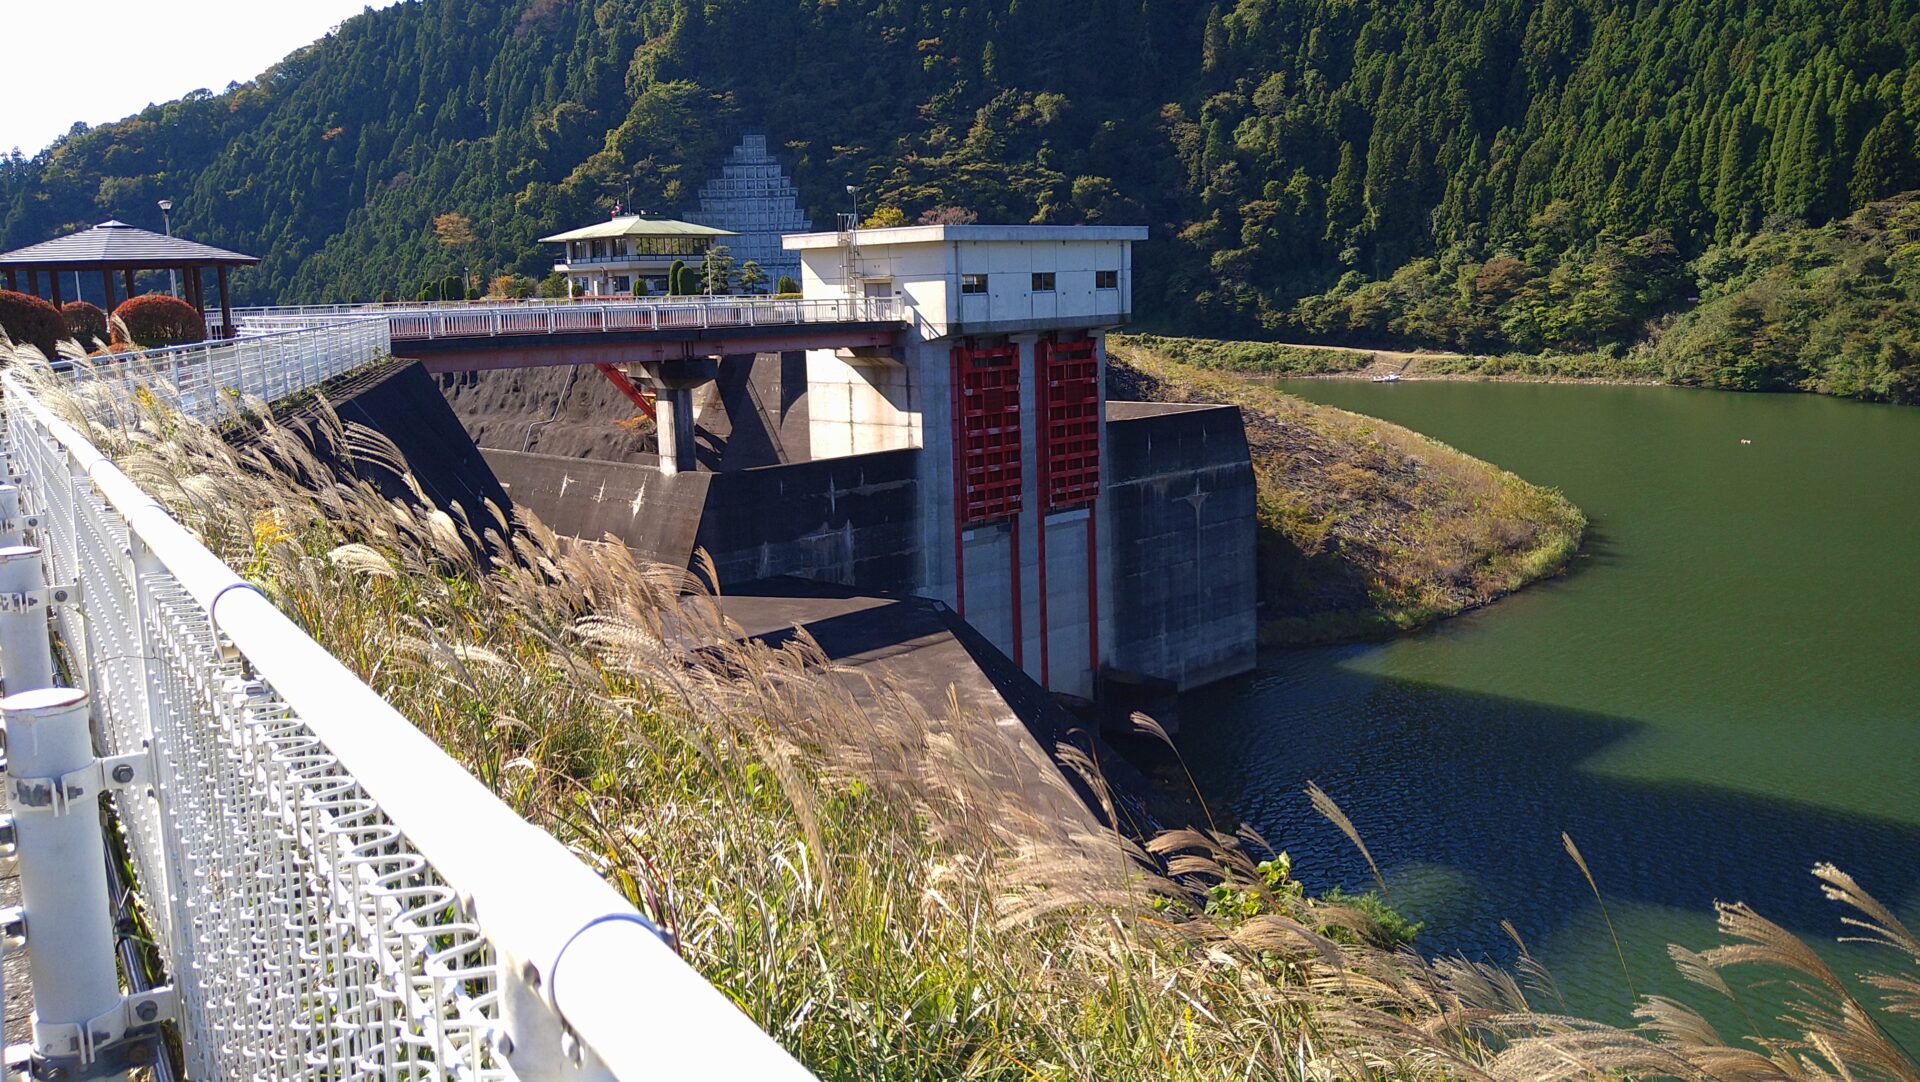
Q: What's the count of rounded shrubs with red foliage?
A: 3